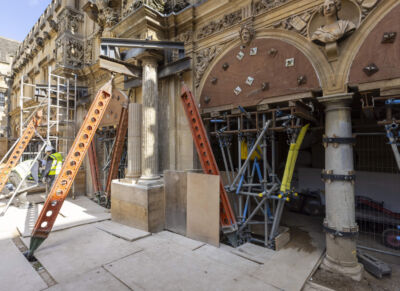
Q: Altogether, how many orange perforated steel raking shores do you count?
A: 5